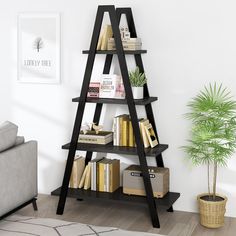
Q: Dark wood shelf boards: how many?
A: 4